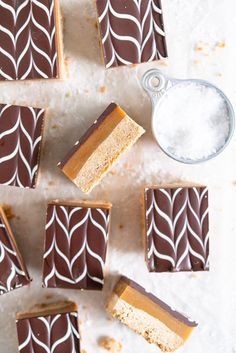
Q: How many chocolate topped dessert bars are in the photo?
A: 9